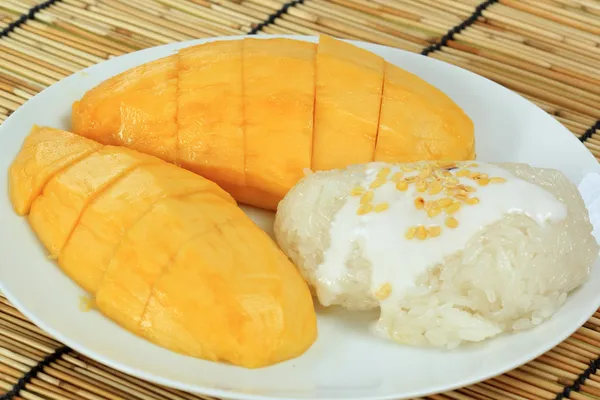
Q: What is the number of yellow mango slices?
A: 10